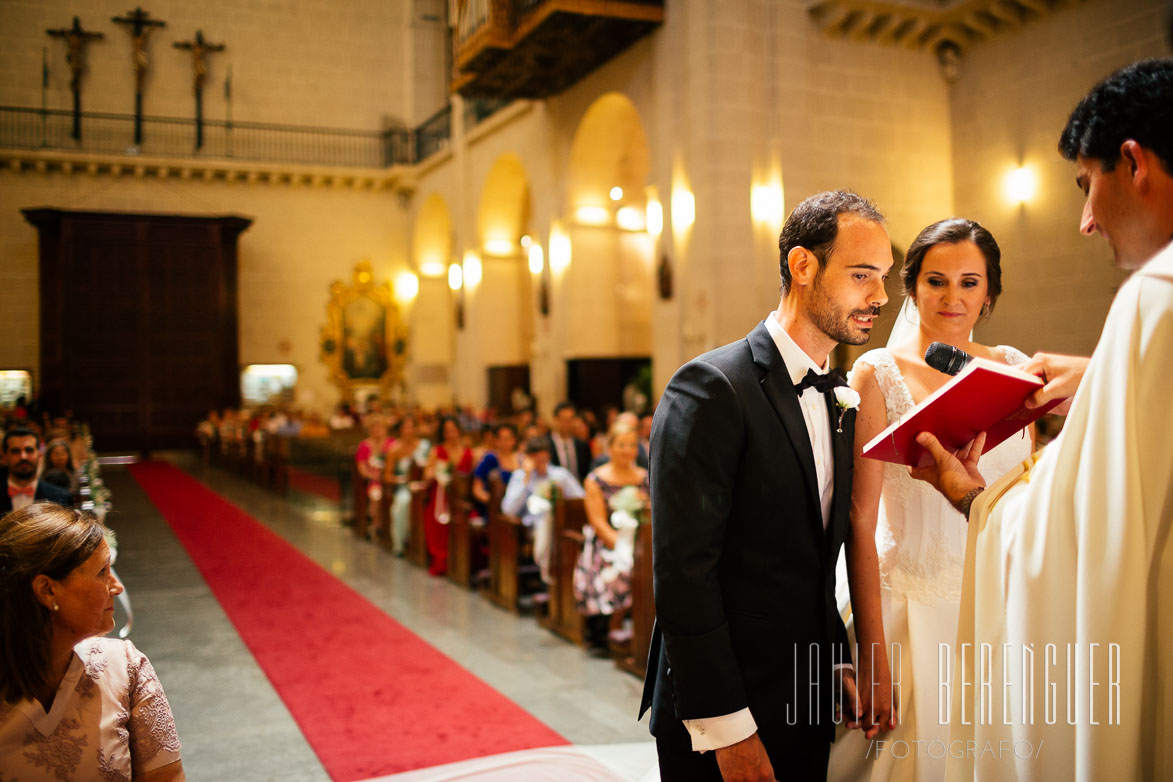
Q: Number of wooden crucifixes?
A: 3